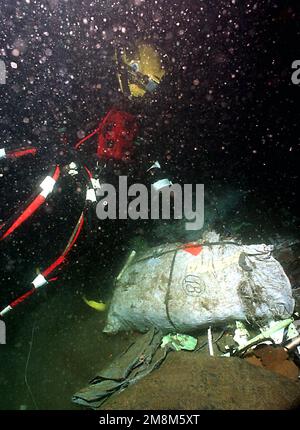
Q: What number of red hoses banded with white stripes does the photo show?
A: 3